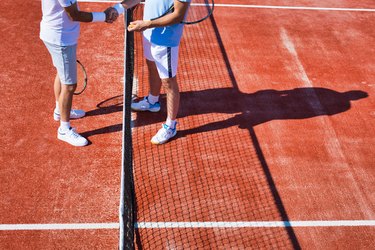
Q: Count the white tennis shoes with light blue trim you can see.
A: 2